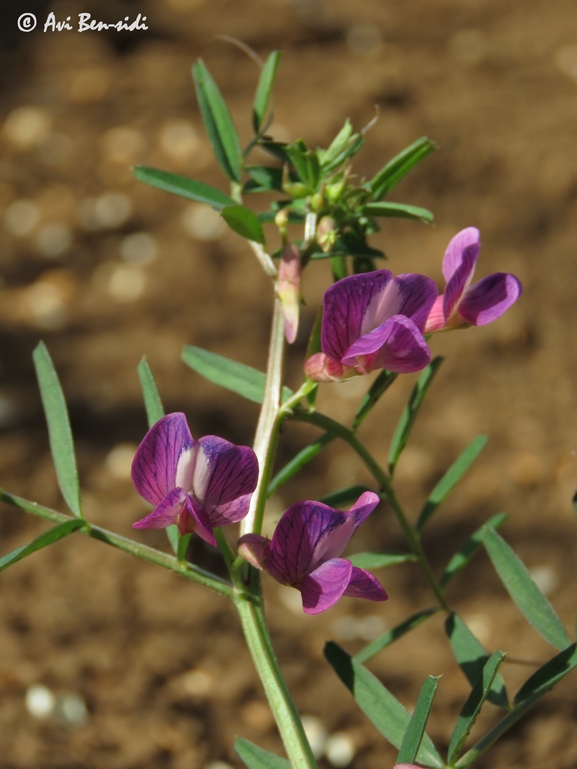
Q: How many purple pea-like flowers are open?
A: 4